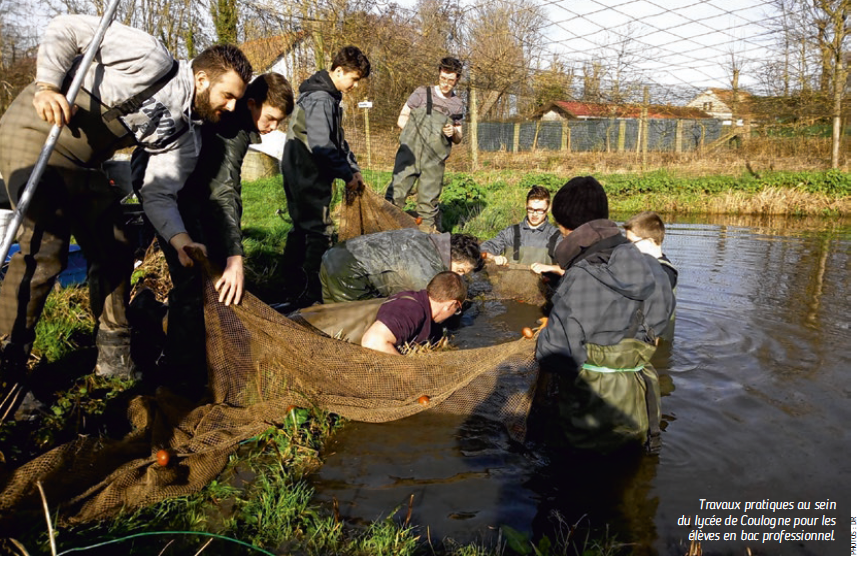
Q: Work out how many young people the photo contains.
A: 9